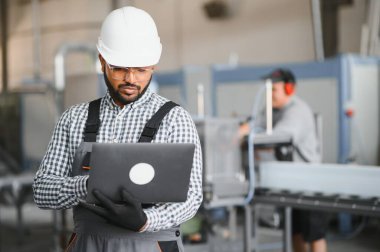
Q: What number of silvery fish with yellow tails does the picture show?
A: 0